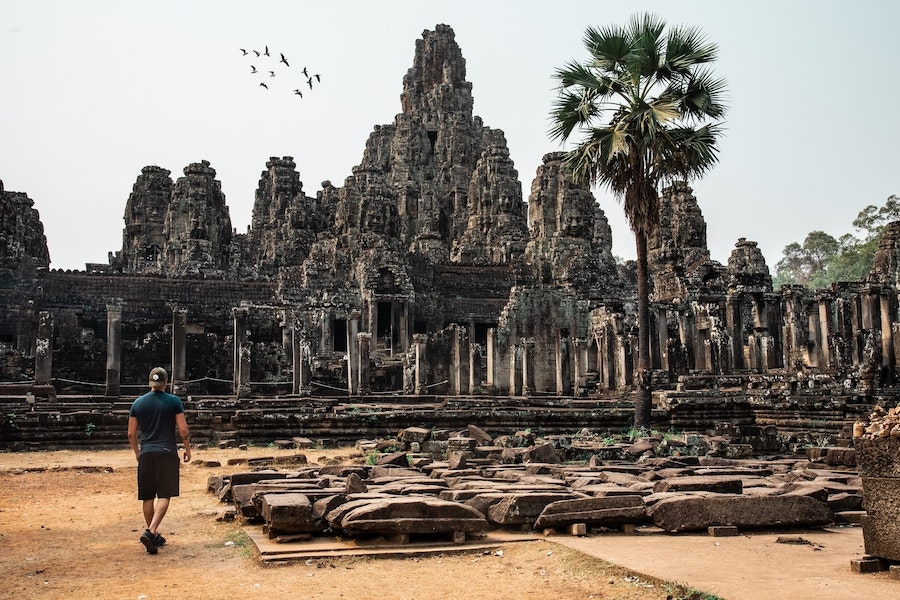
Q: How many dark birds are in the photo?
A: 11